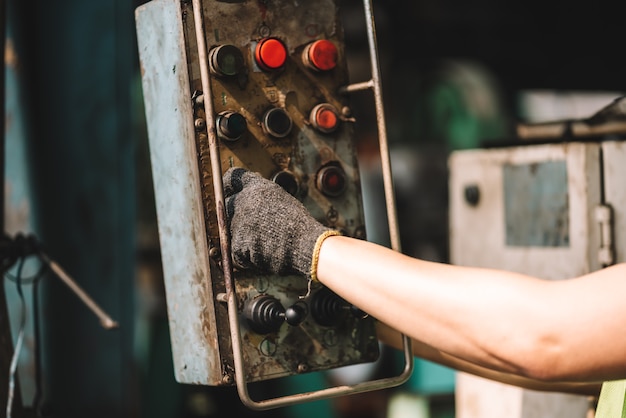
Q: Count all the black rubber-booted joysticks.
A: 2